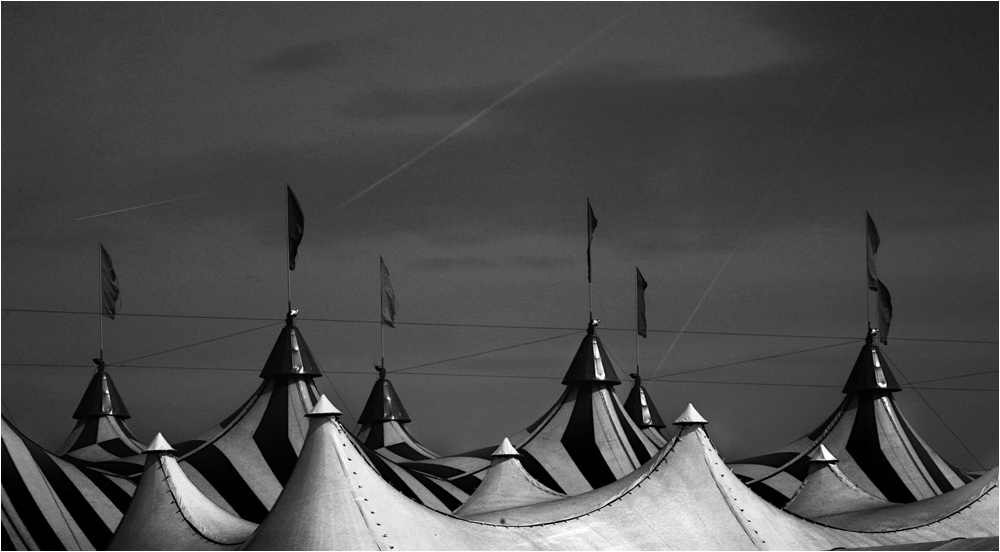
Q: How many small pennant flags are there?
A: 7